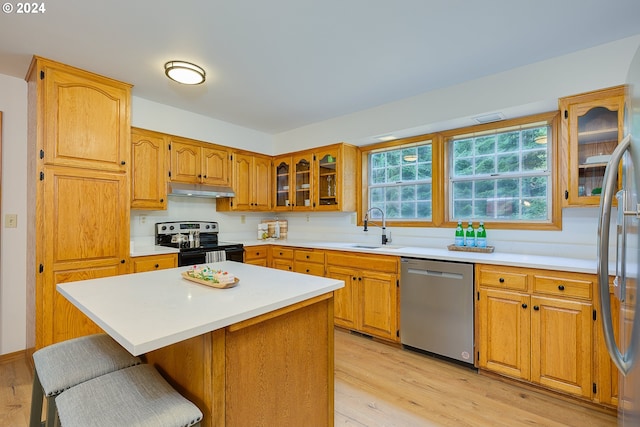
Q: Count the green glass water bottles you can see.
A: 3